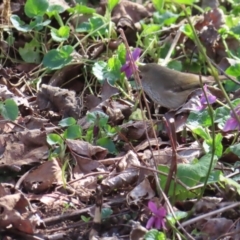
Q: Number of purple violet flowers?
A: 4